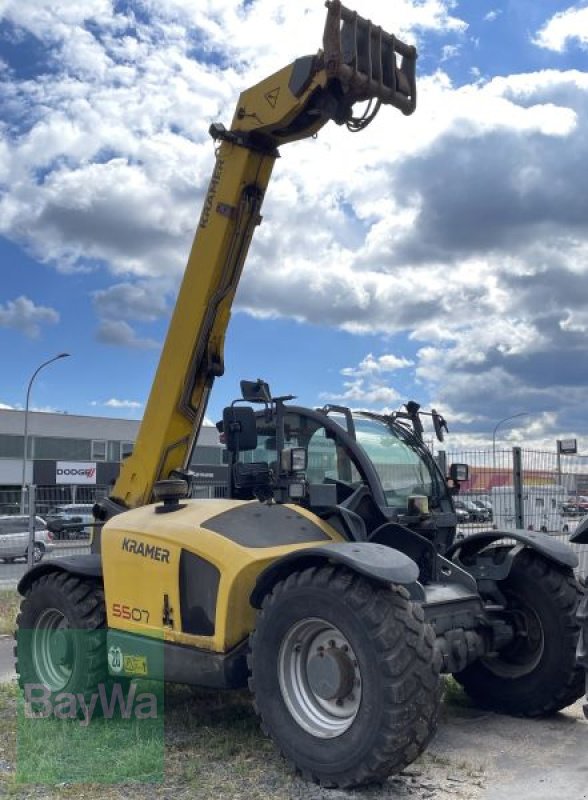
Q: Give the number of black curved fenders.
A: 3